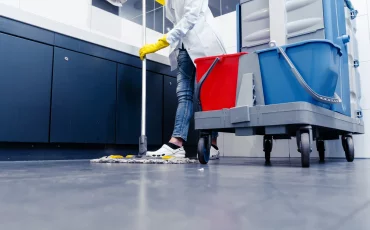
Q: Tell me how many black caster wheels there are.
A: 5